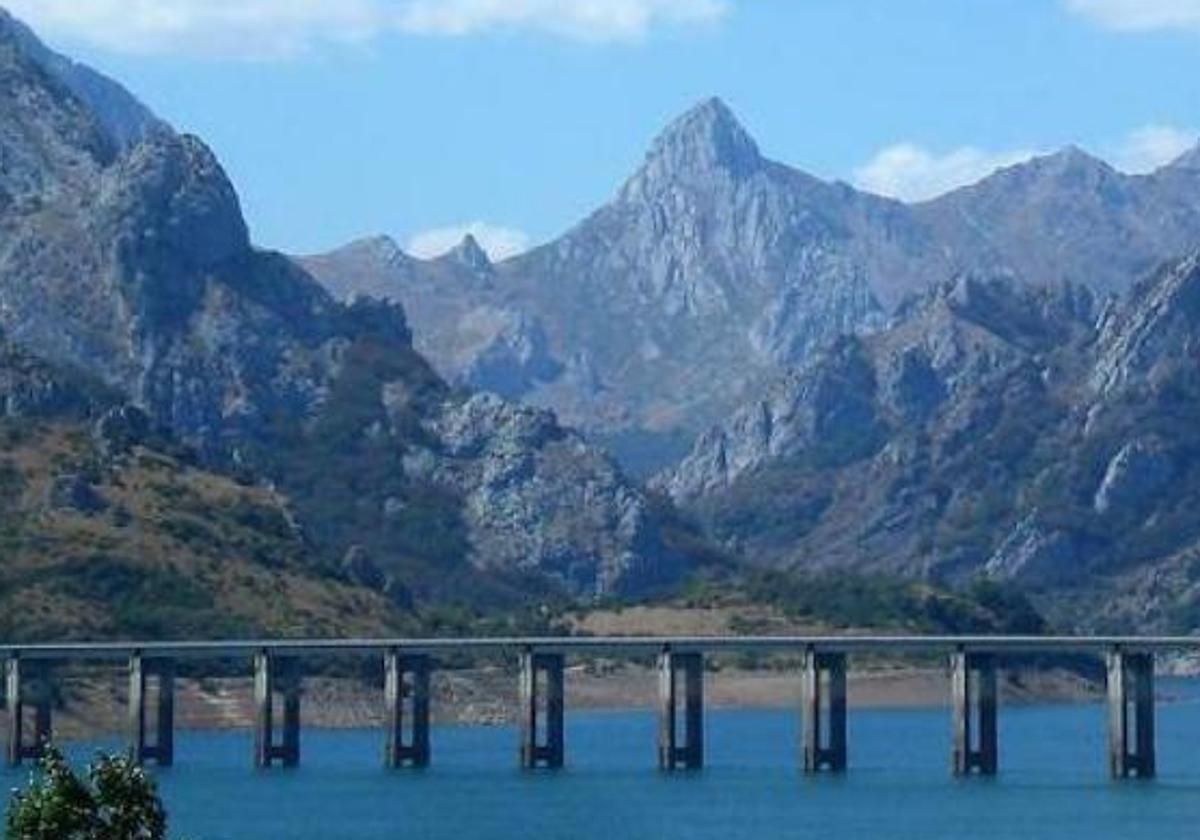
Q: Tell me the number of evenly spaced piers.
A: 9